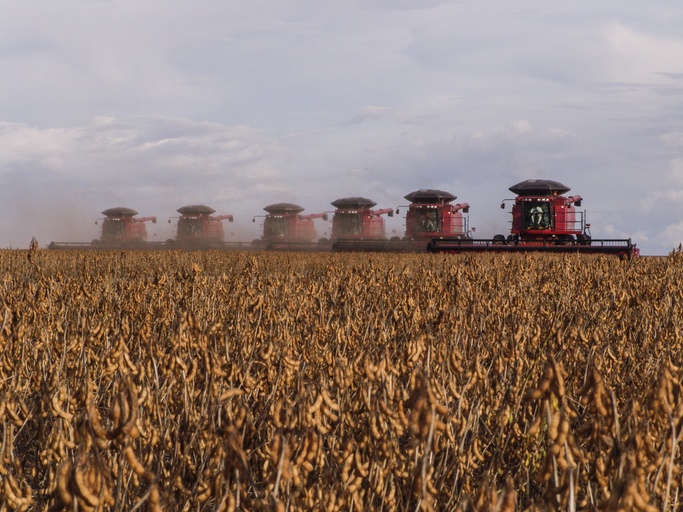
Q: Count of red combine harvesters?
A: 6